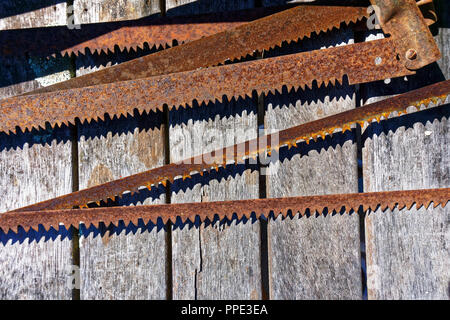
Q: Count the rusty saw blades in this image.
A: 5